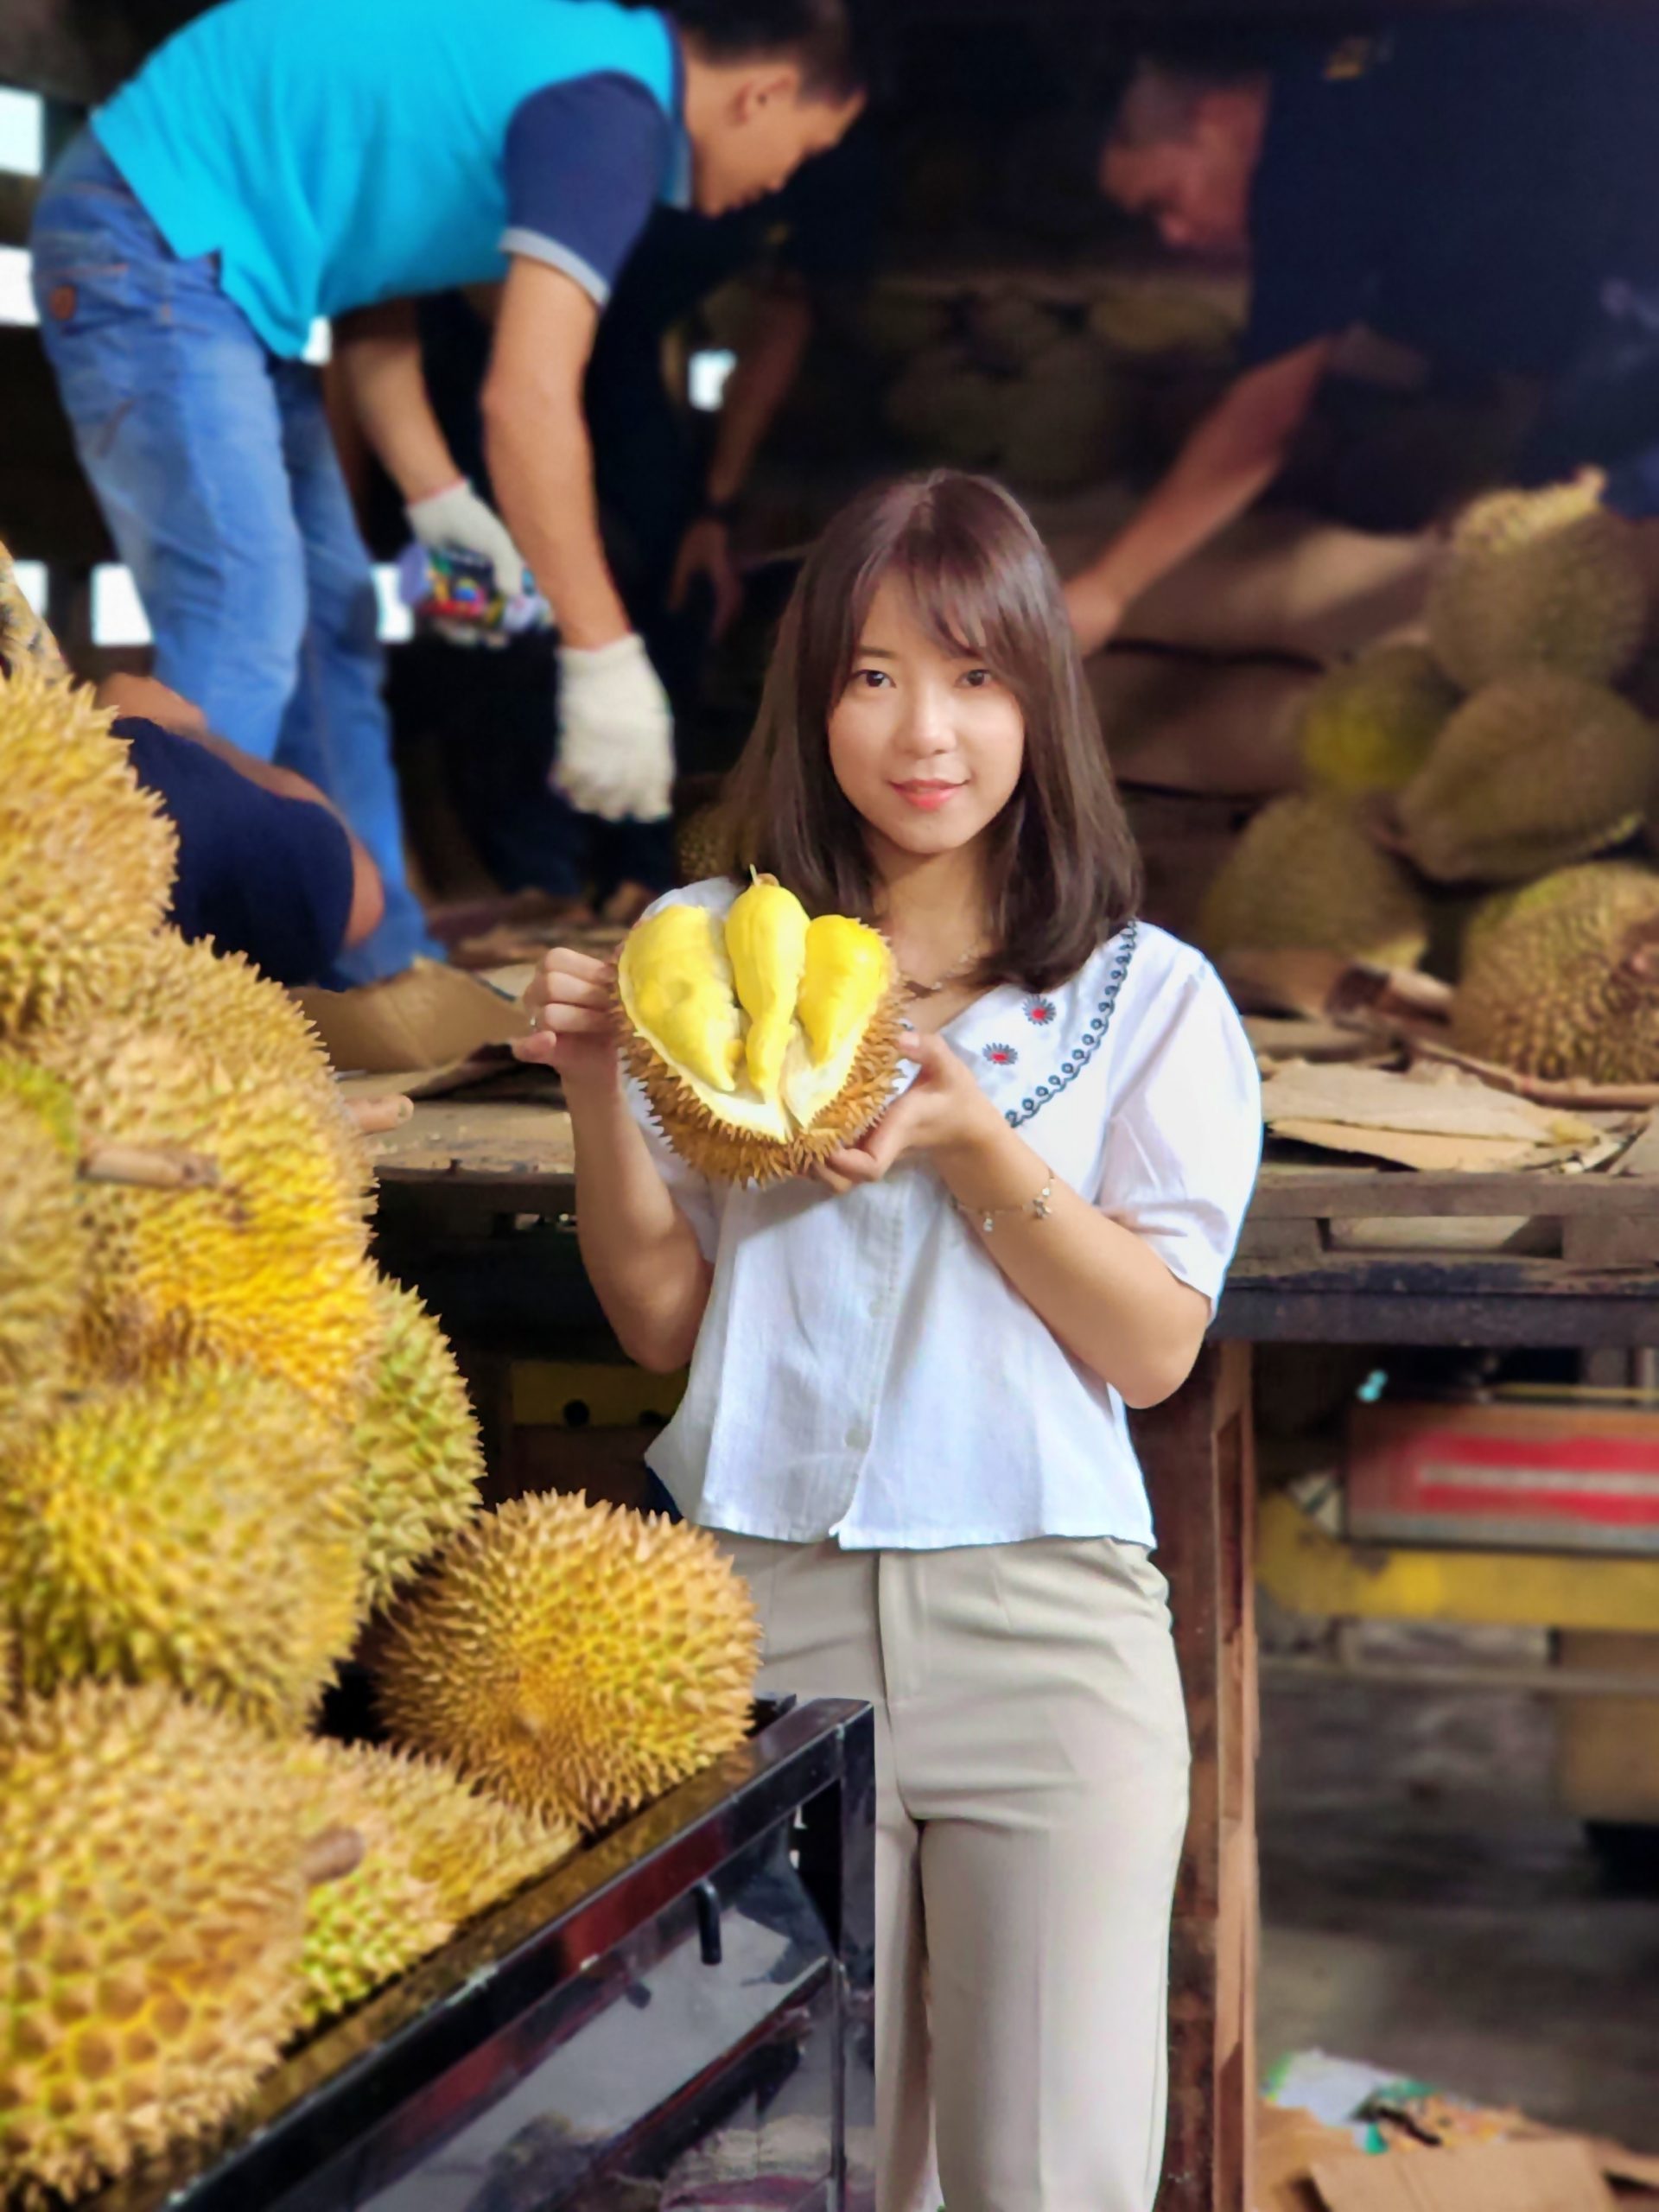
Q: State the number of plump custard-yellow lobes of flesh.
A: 3